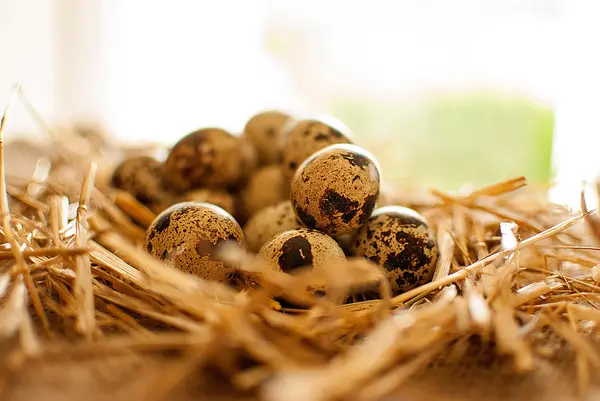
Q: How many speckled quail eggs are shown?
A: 11